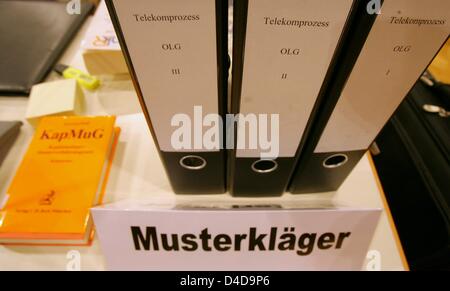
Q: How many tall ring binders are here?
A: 3